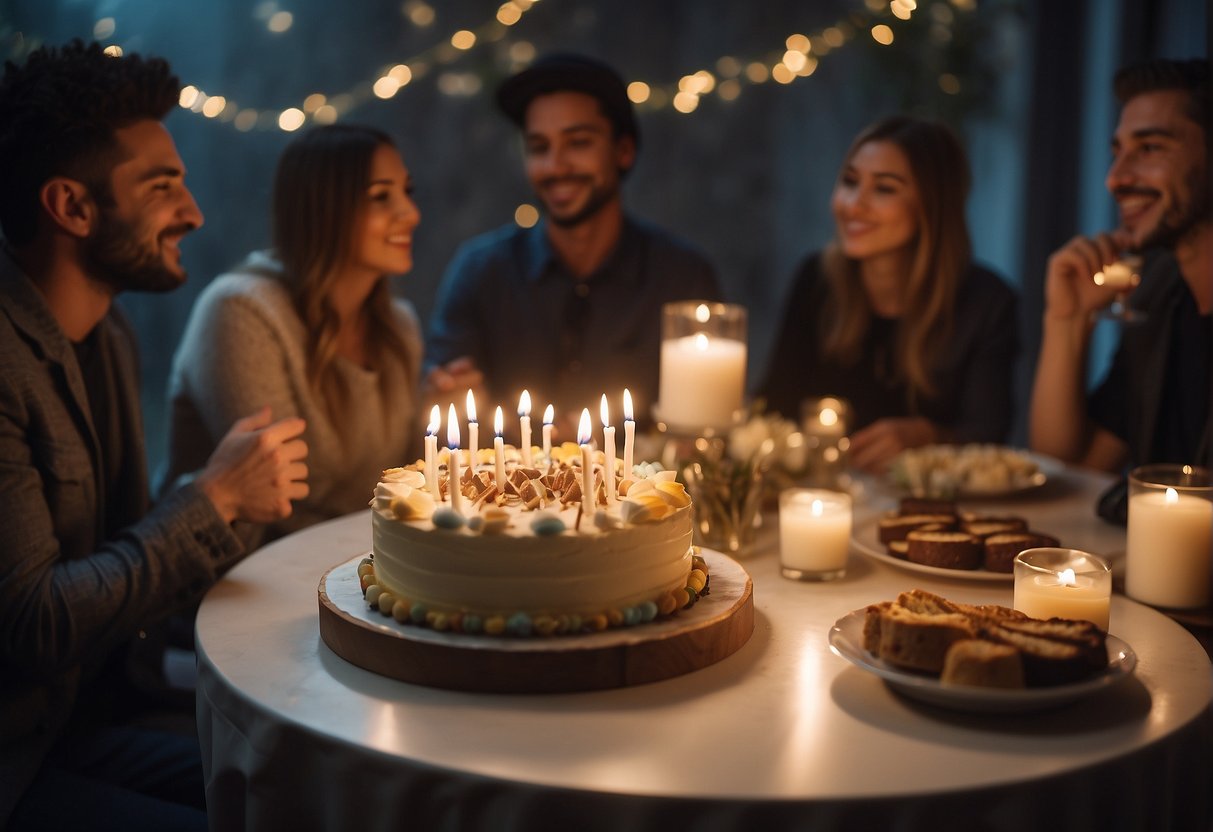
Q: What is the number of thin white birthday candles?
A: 9